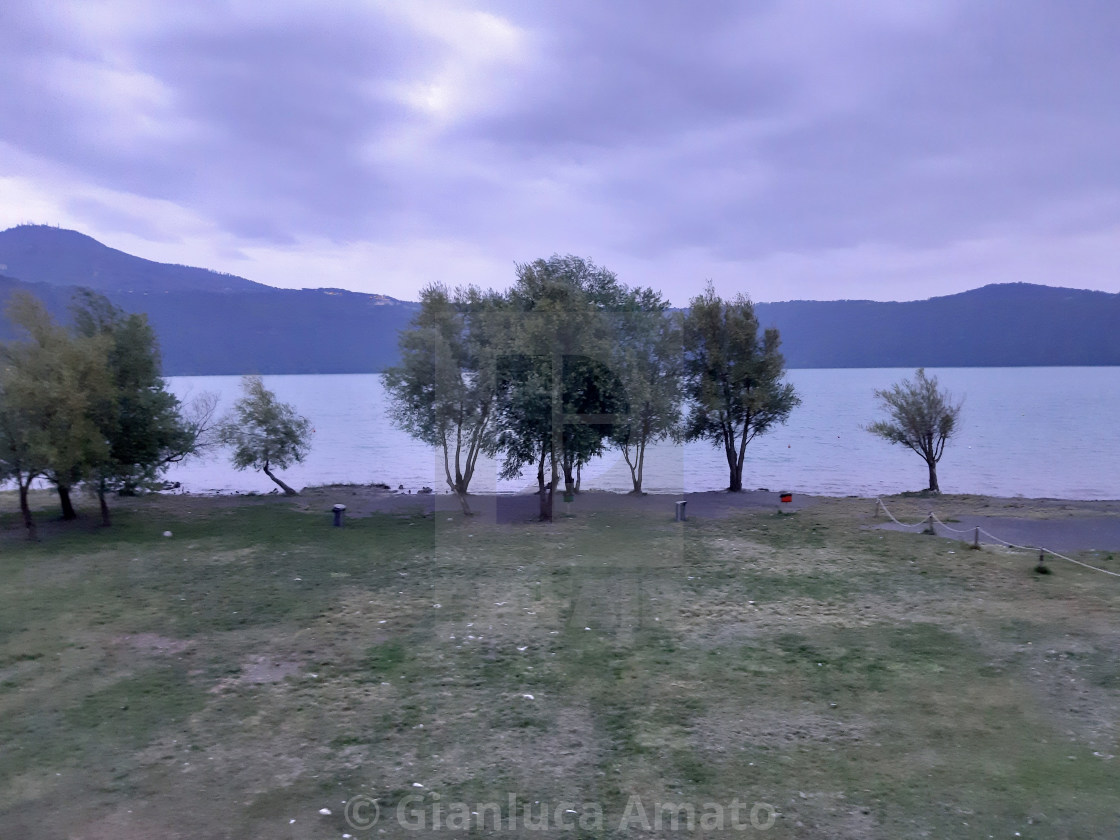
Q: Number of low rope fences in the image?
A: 1